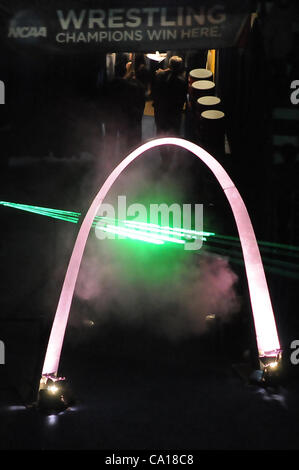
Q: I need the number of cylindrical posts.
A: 4